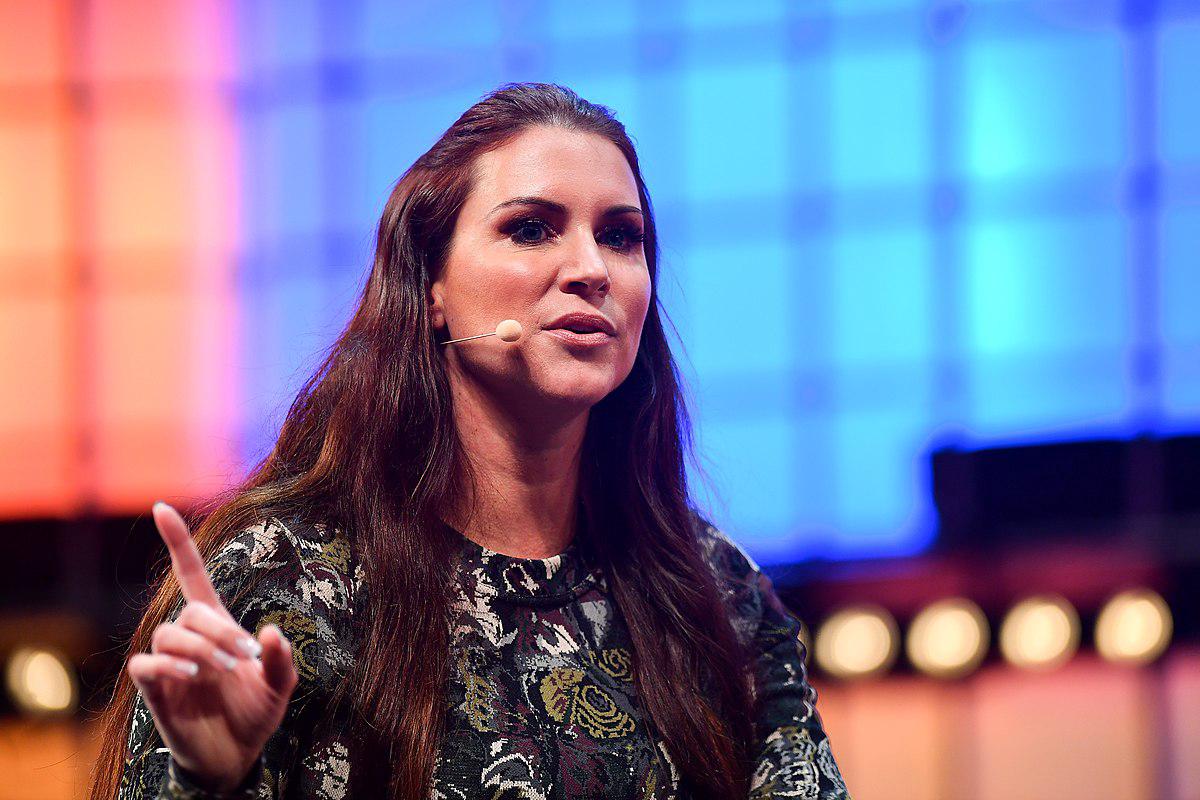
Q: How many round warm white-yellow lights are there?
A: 5